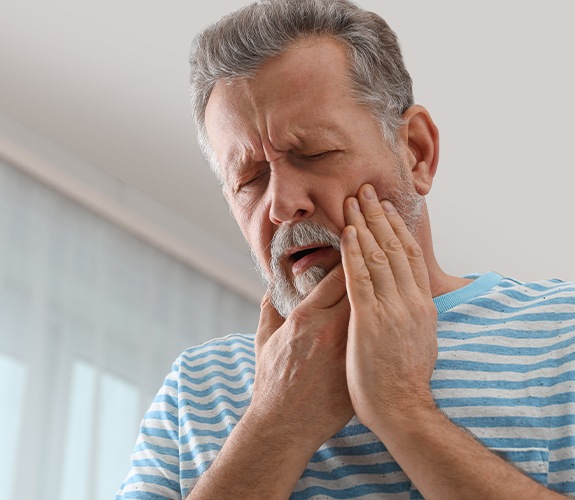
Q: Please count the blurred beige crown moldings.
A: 1